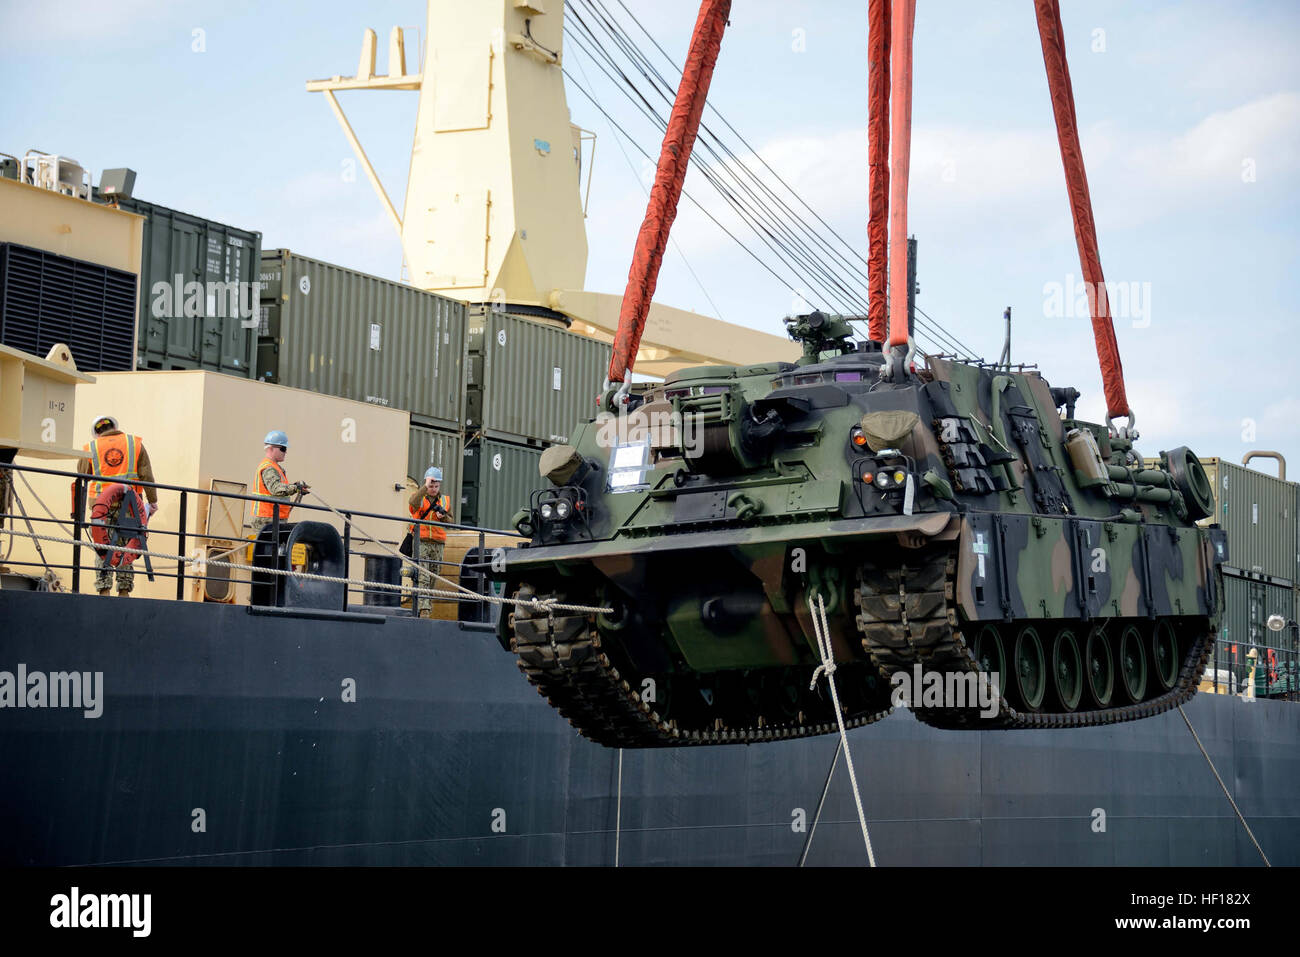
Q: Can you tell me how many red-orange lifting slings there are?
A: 4